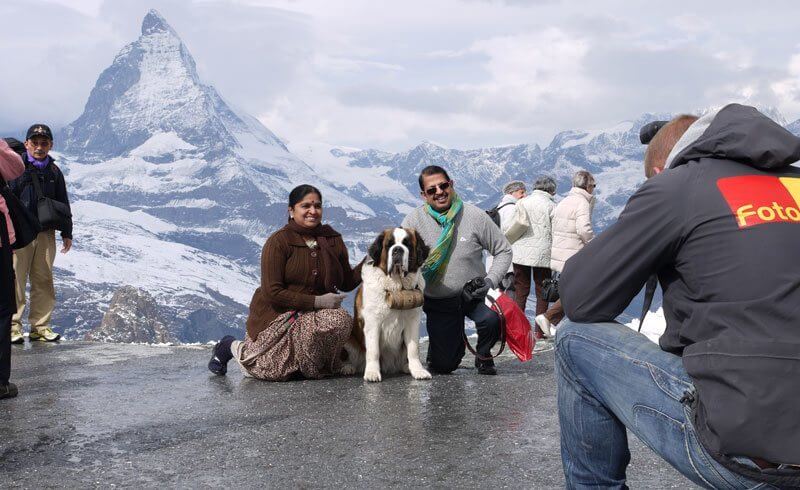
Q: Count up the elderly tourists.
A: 3